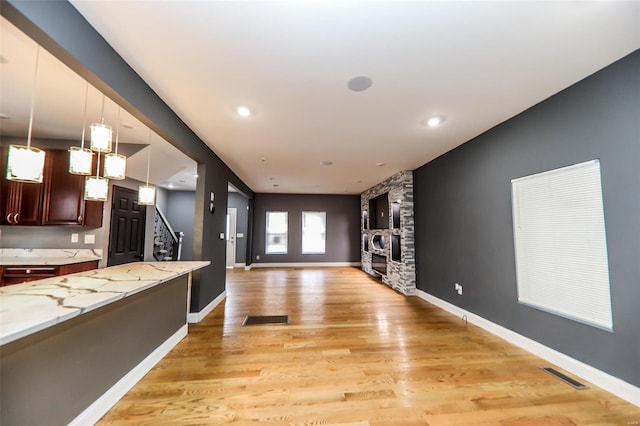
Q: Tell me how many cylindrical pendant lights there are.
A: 6